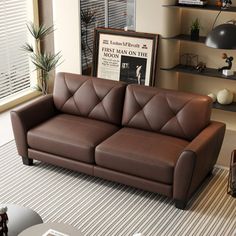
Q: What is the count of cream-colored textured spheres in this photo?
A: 2